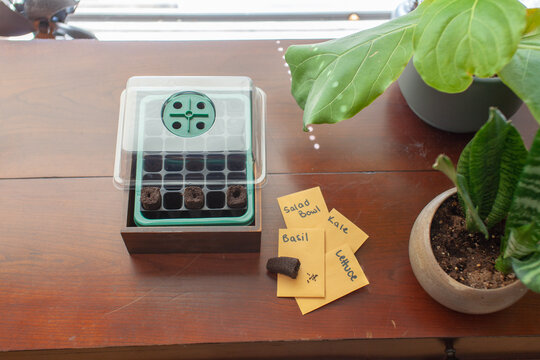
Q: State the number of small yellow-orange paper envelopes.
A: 4